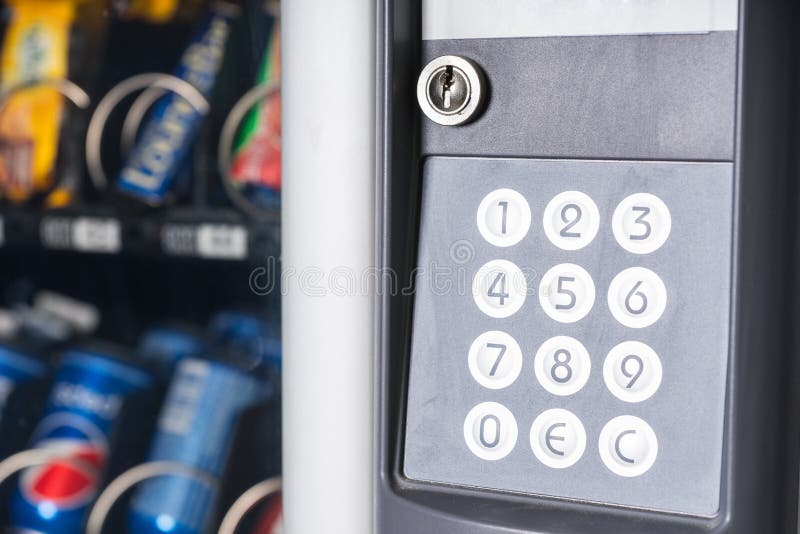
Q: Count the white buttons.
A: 12